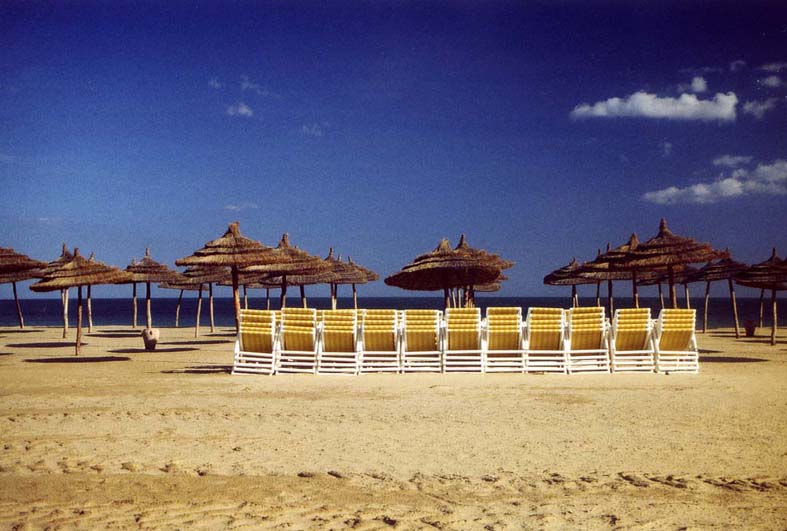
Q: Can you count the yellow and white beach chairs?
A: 11